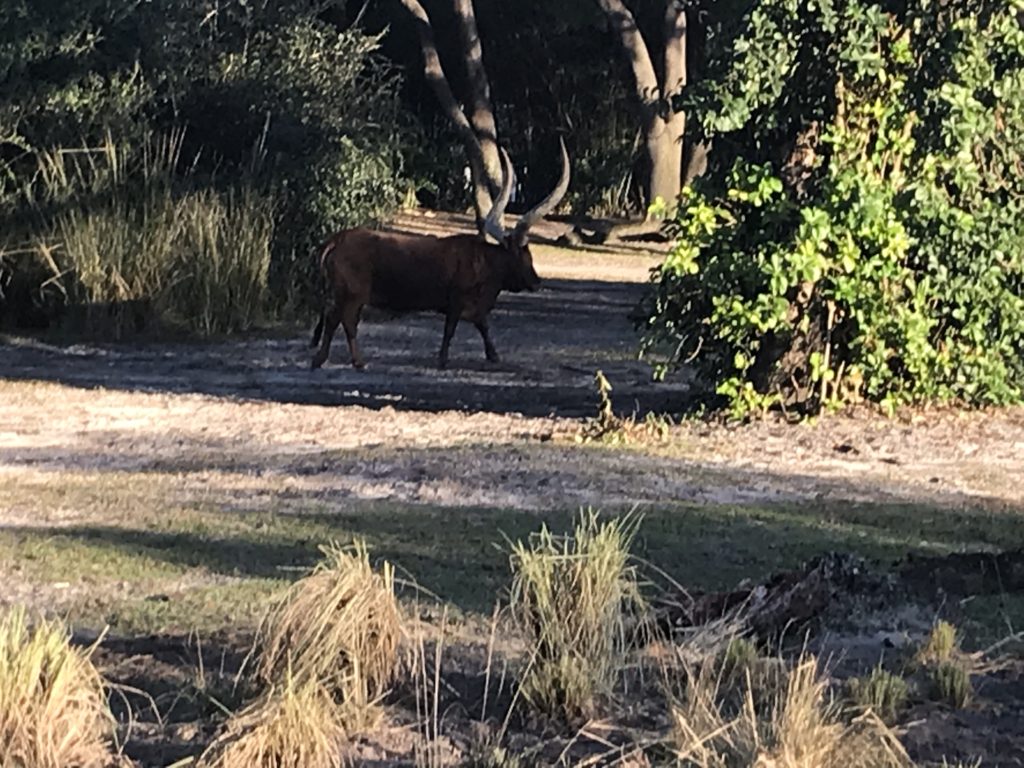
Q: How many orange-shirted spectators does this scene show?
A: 0